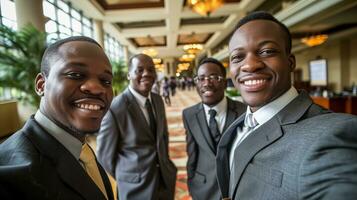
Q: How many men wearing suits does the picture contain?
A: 4